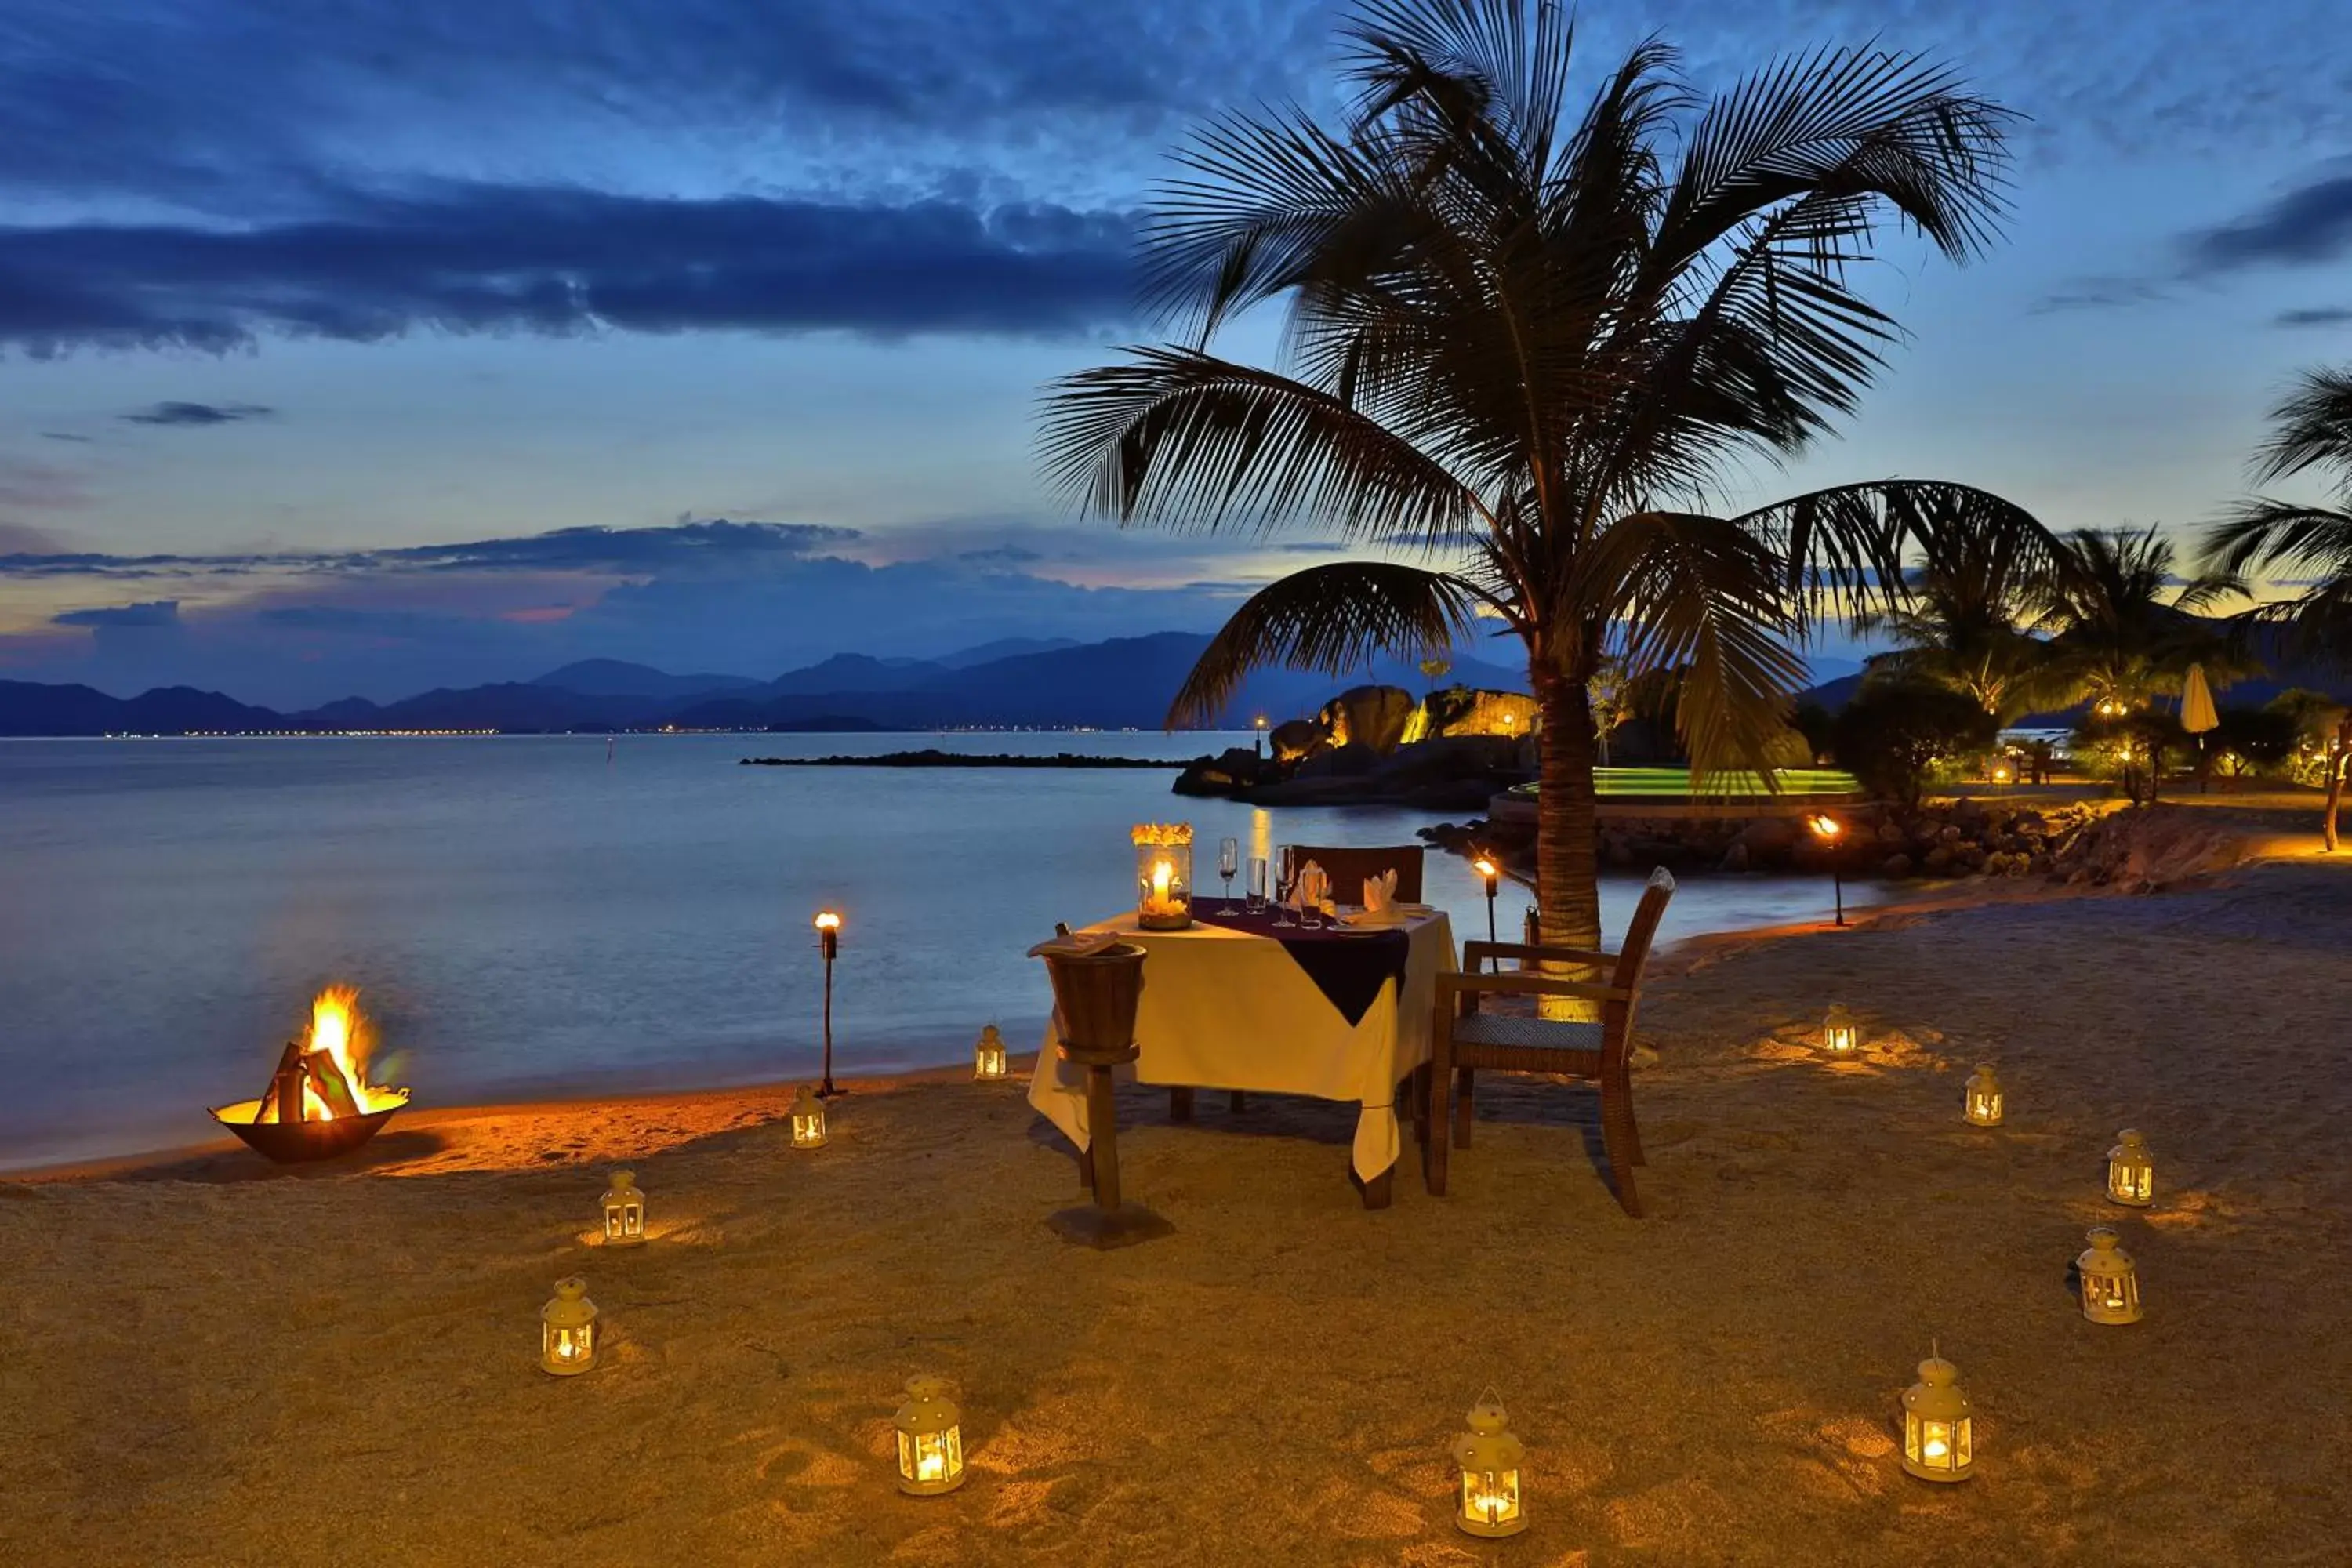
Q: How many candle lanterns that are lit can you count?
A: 11